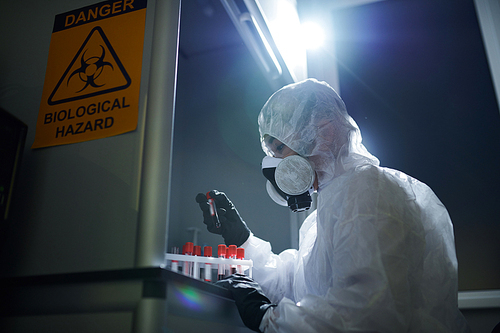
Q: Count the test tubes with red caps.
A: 9